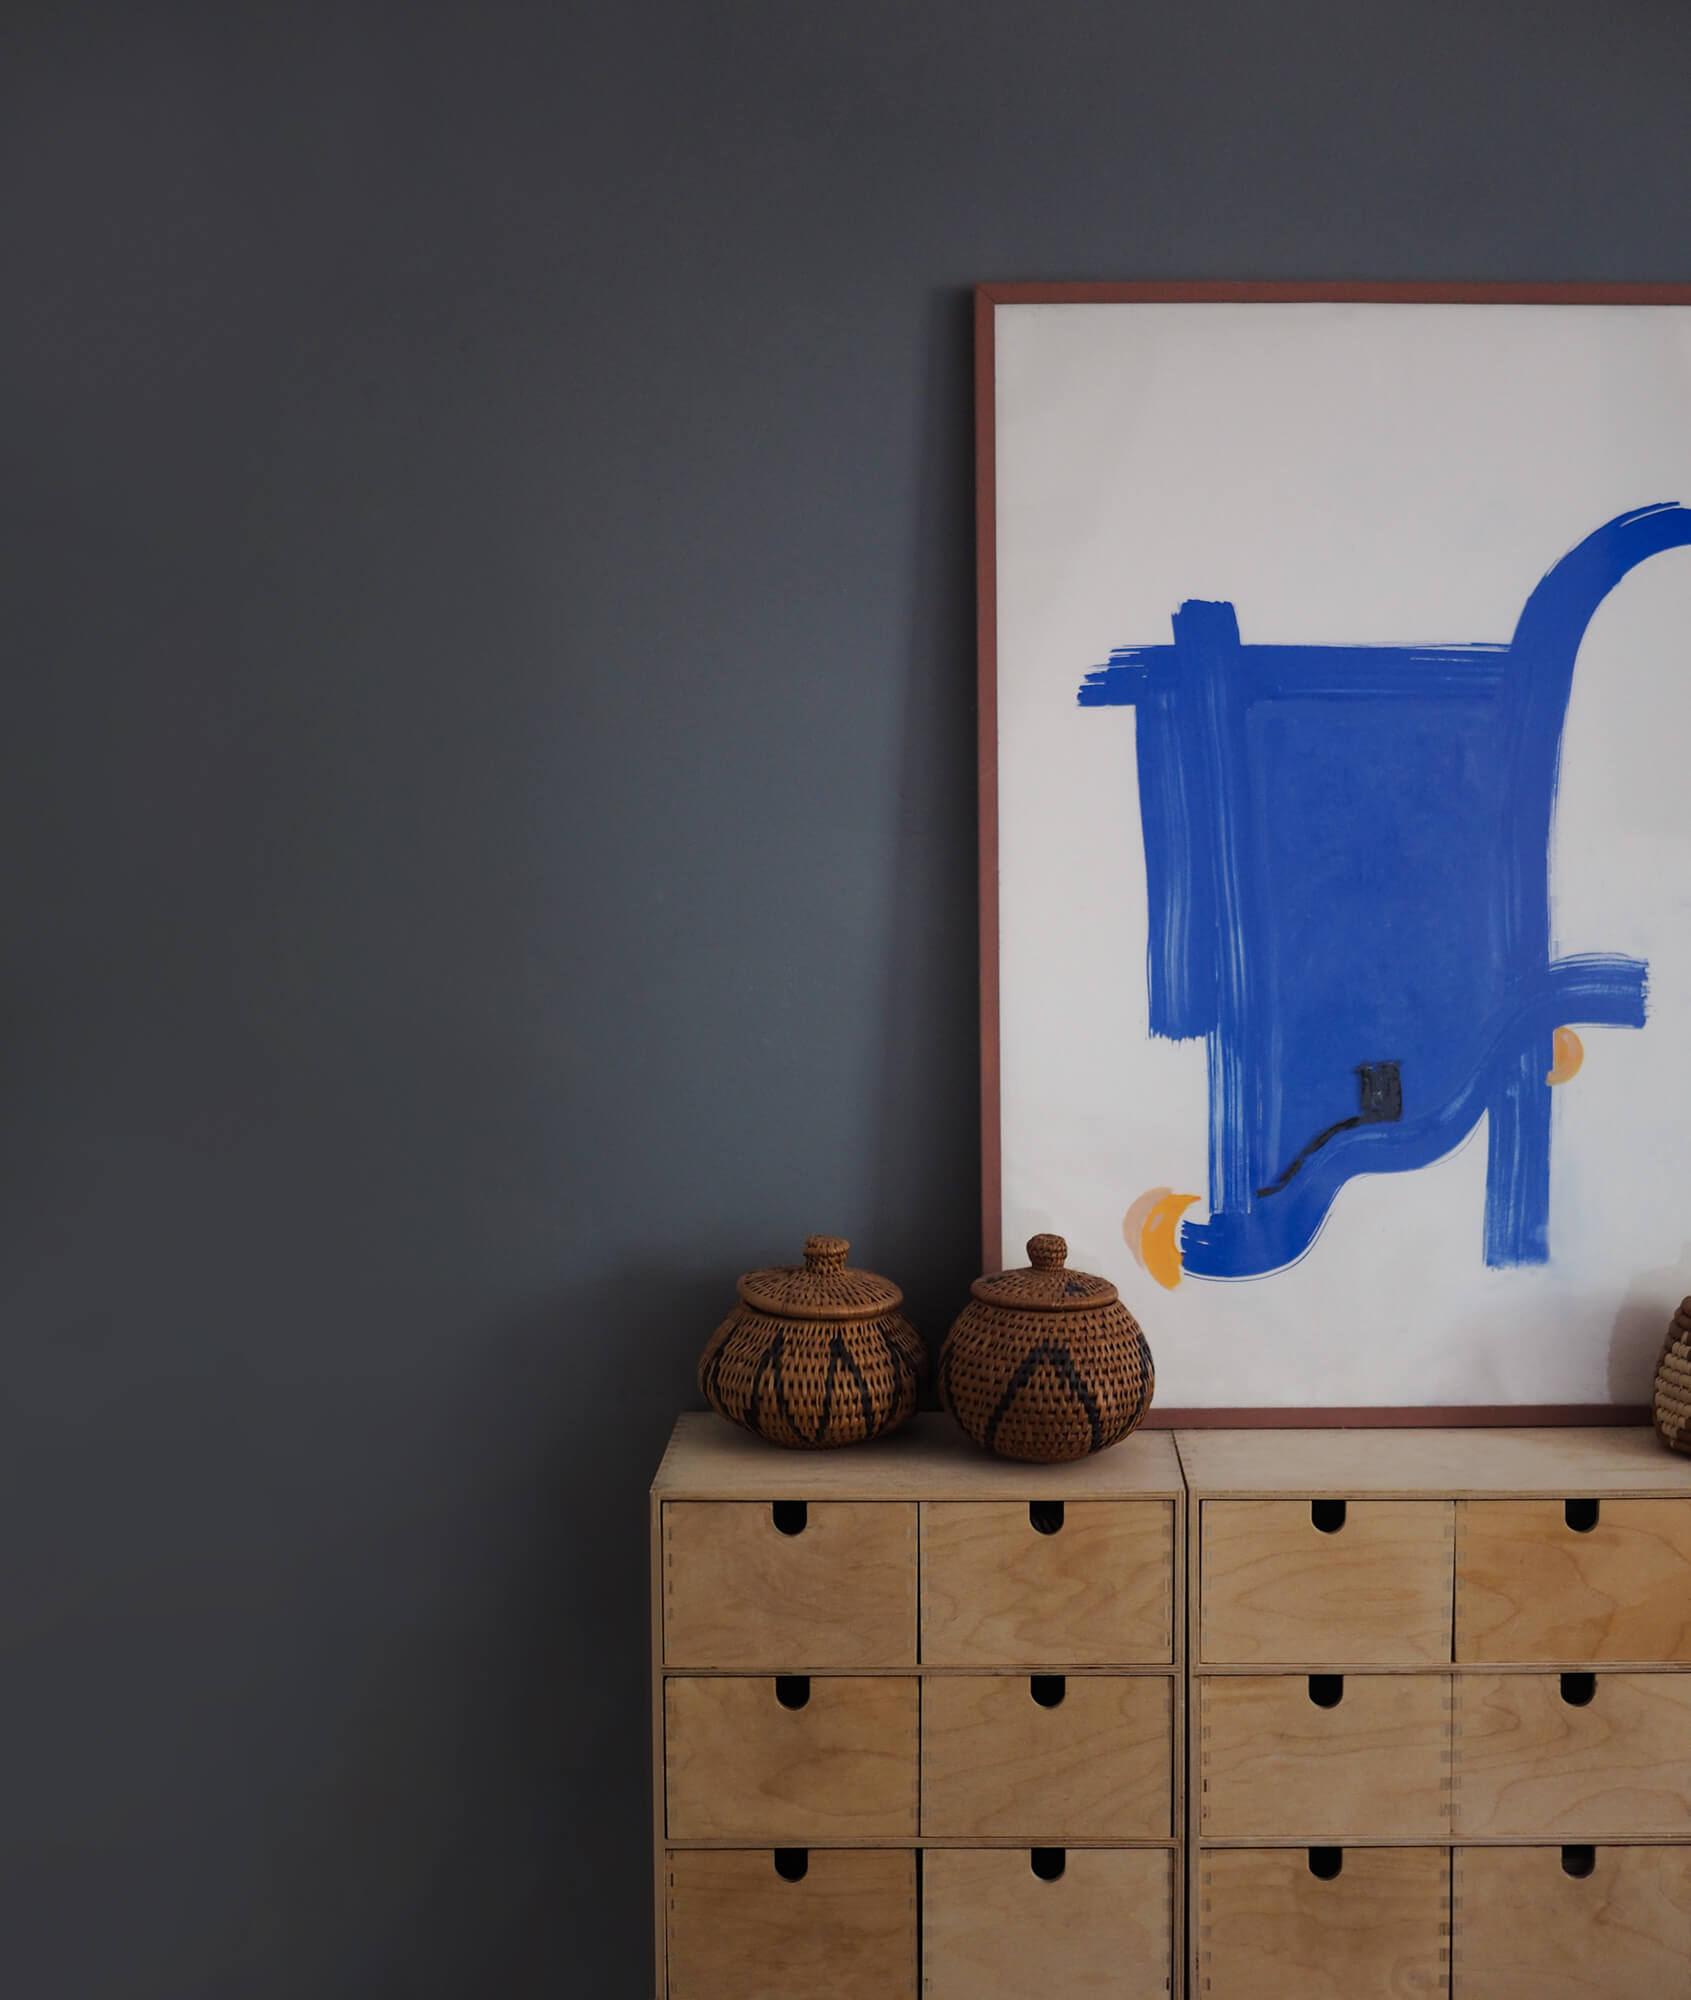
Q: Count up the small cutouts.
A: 12